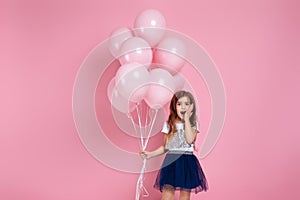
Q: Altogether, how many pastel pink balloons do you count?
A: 8